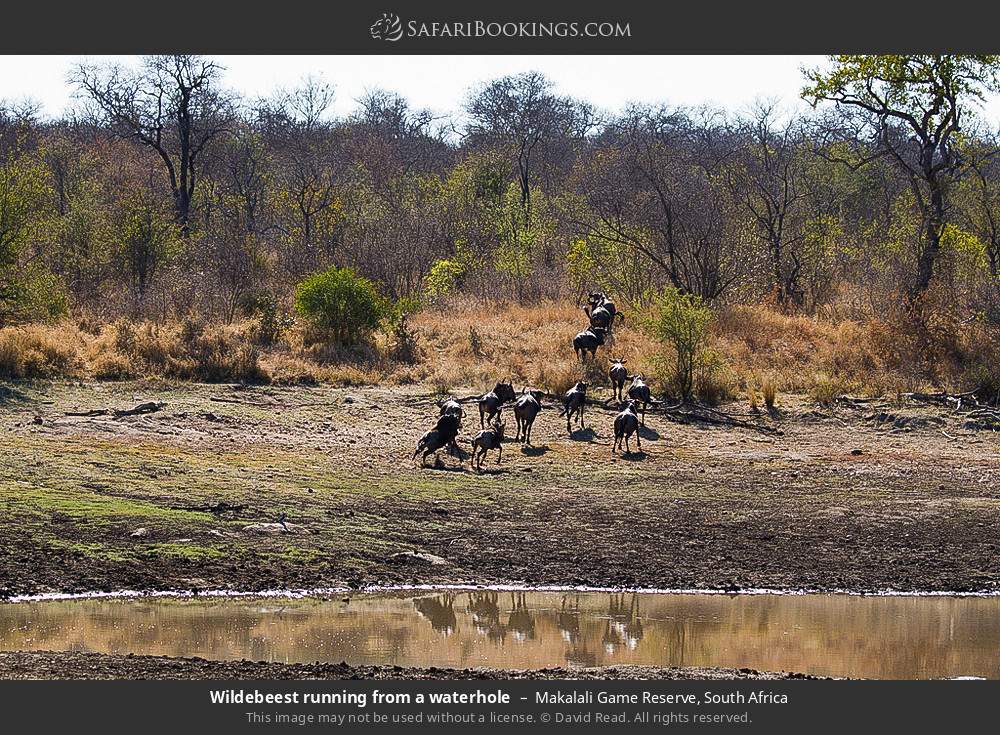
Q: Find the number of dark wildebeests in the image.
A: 12